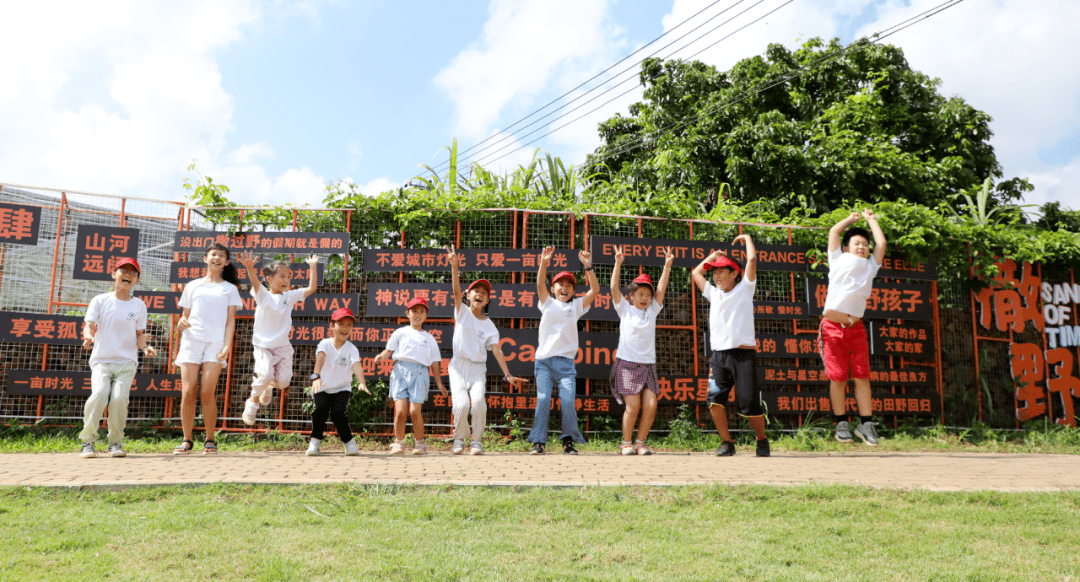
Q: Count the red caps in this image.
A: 7